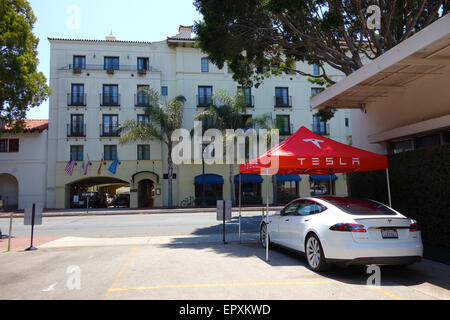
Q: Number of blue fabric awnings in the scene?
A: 4